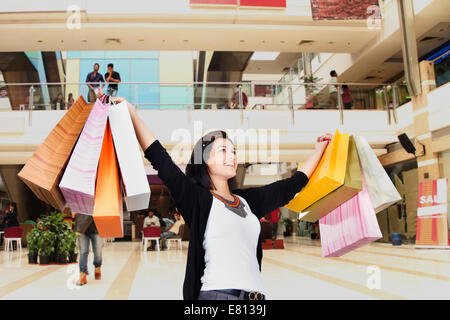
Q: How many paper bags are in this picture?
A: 8